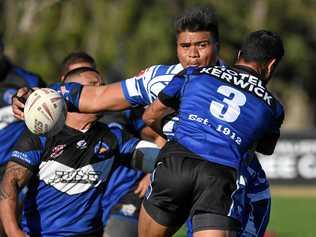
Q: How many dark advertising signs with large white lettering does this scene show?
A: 1